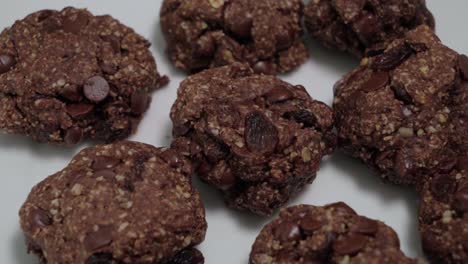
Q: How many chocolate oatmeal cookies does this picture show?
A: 8